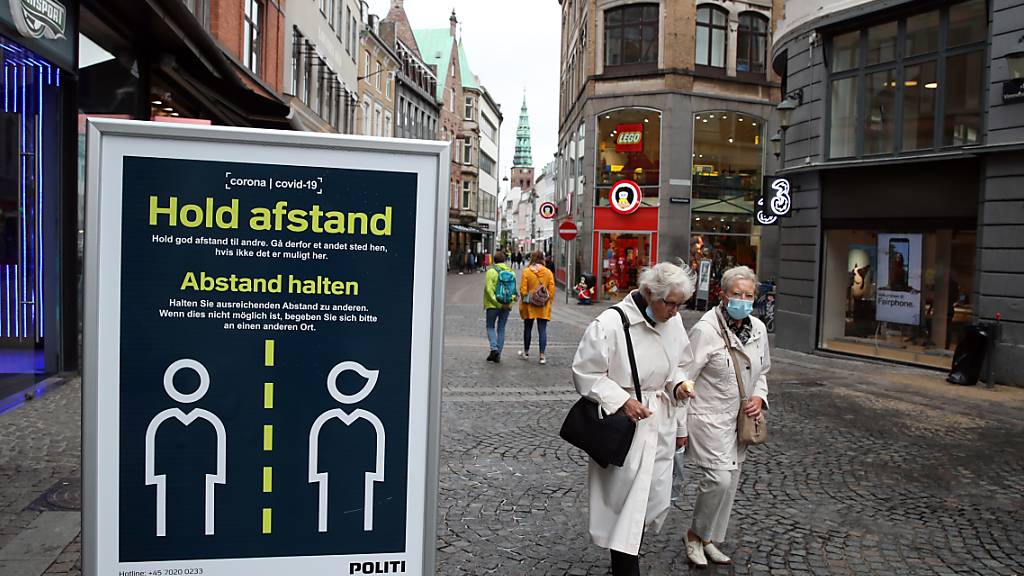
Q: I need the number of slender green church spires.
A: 1